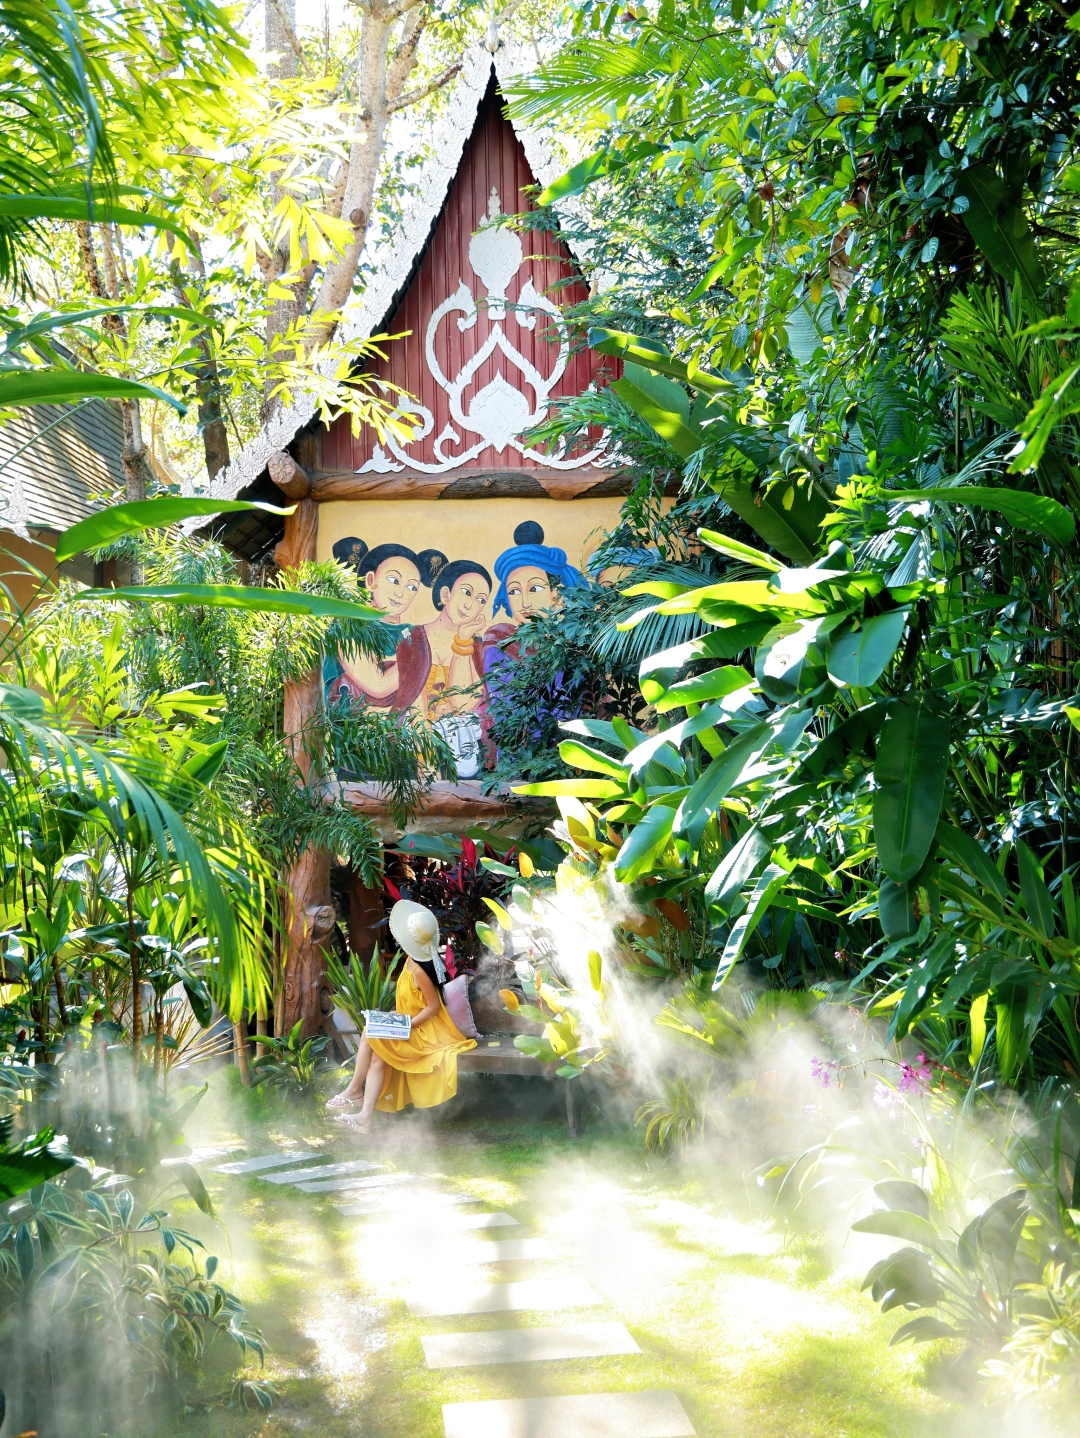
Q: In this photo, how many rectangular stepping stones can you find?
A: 10